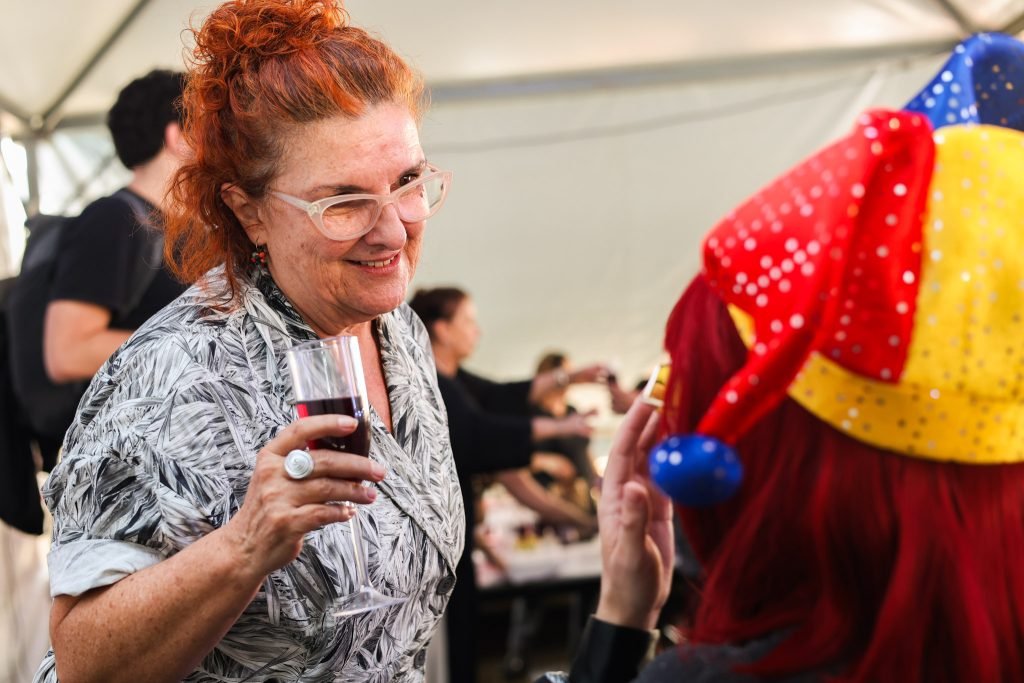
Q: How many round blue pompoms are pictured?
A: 1